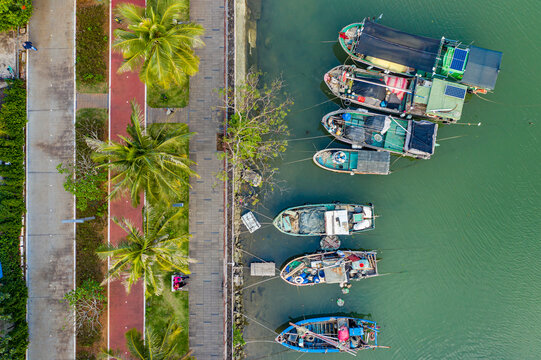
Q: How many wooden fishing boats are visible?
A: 7